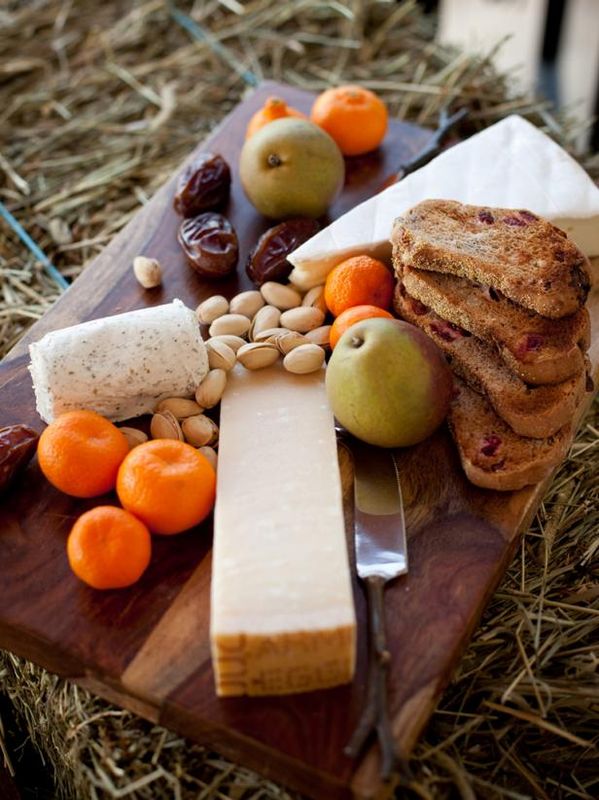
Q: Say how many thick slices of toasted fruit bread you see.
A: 4